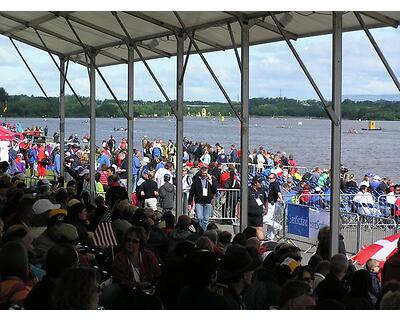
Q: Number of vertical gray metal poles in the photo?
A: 6